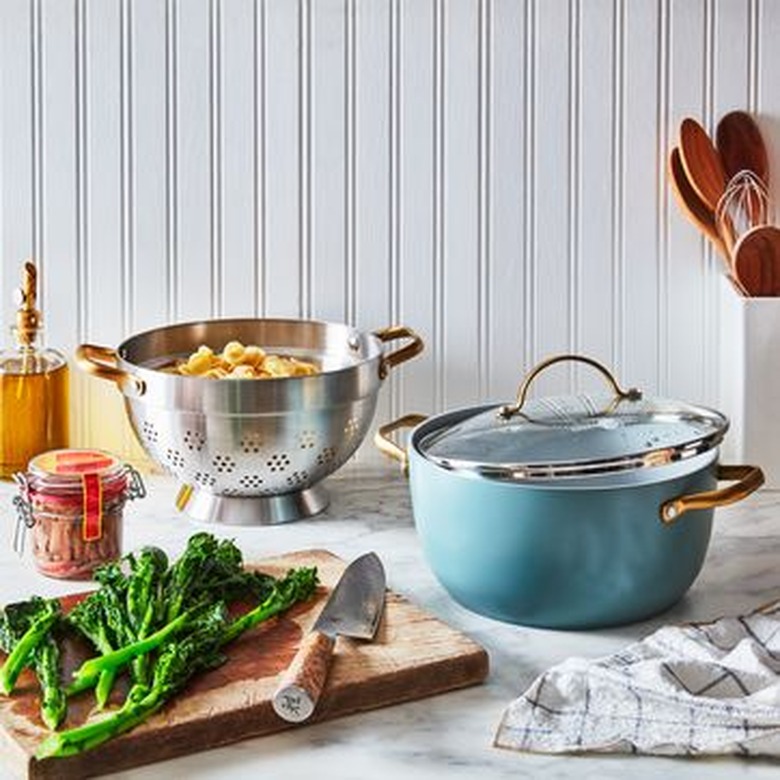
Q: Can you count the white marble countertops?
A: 1